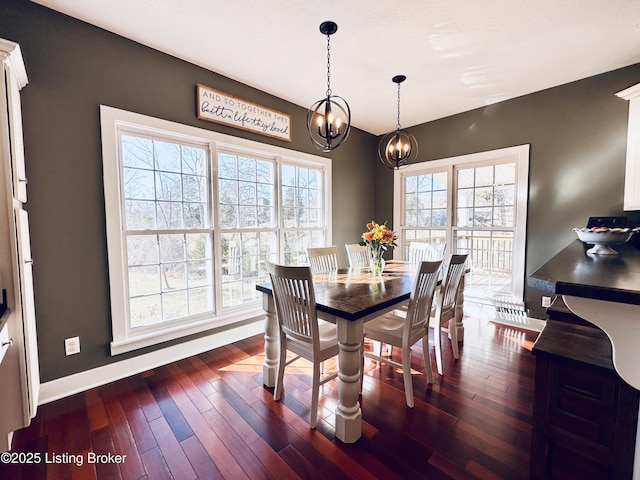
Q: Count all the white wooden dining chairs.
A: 6